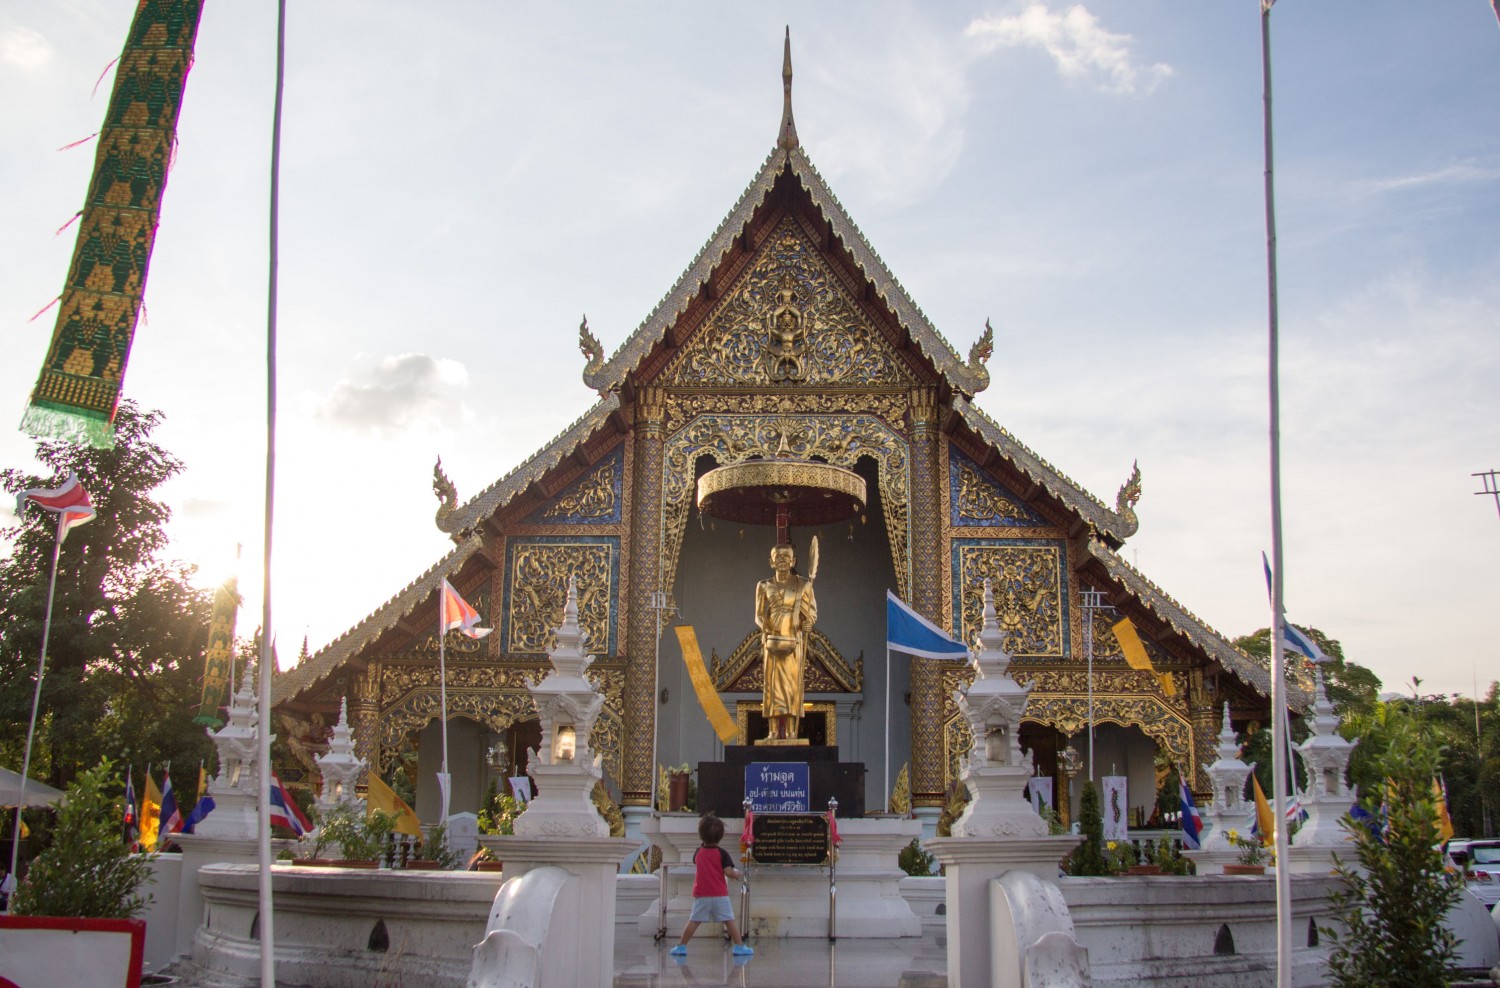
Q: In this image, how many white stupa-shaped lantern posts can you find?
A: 6